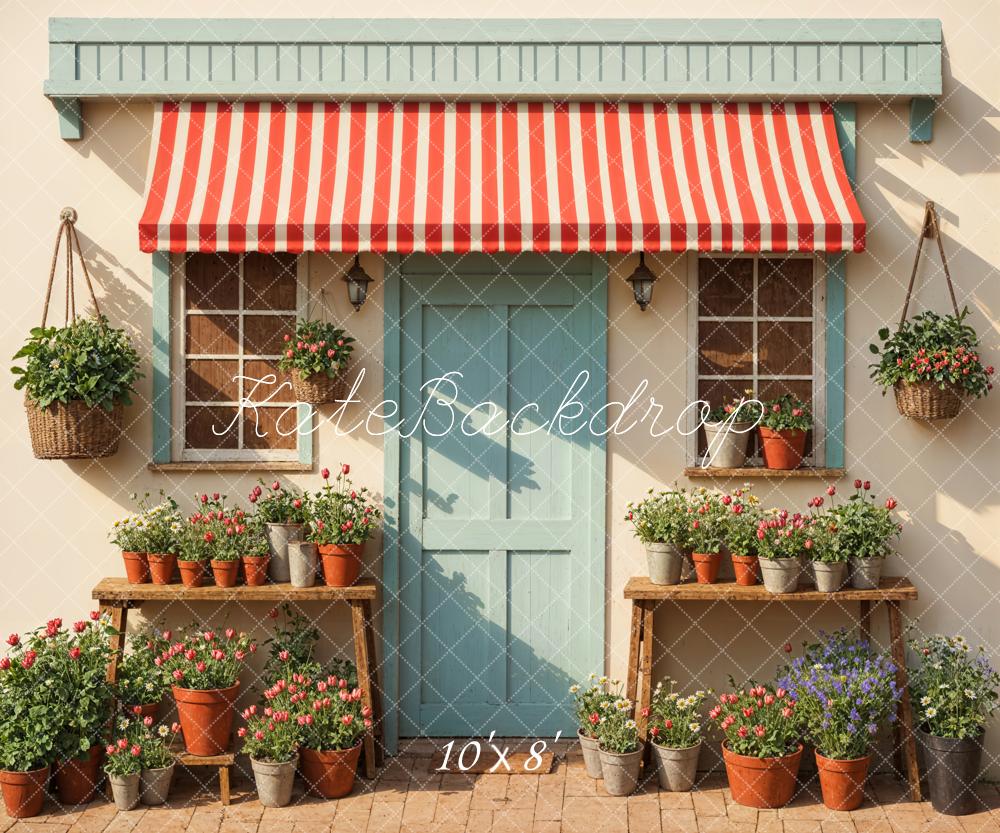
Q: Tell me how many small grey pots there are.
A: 13